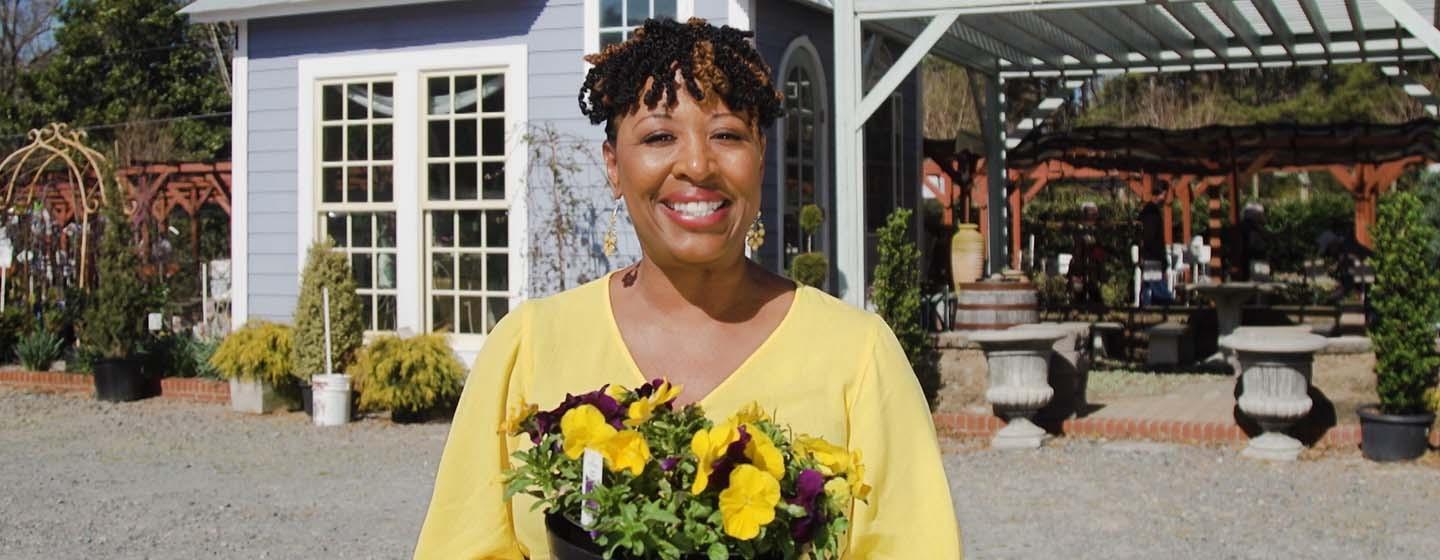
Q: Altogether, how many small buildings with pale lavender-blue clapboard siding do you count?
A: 1